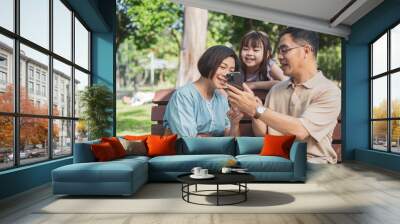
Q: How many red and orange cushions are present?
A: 5